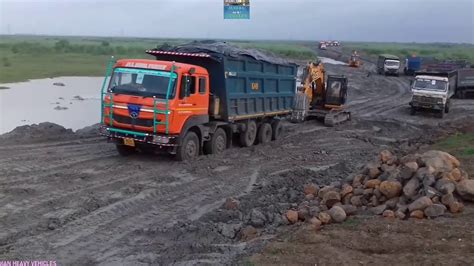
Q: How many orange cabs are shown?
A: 1